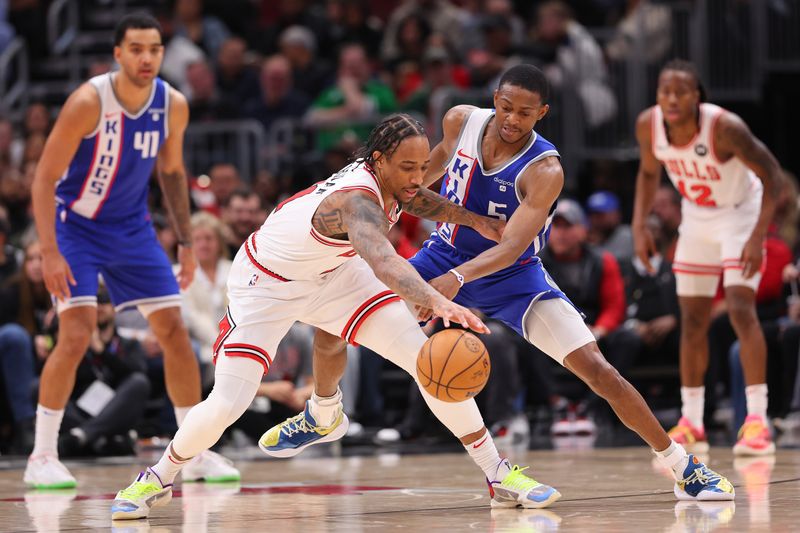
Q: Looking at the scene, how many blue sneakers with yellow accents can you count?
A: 2